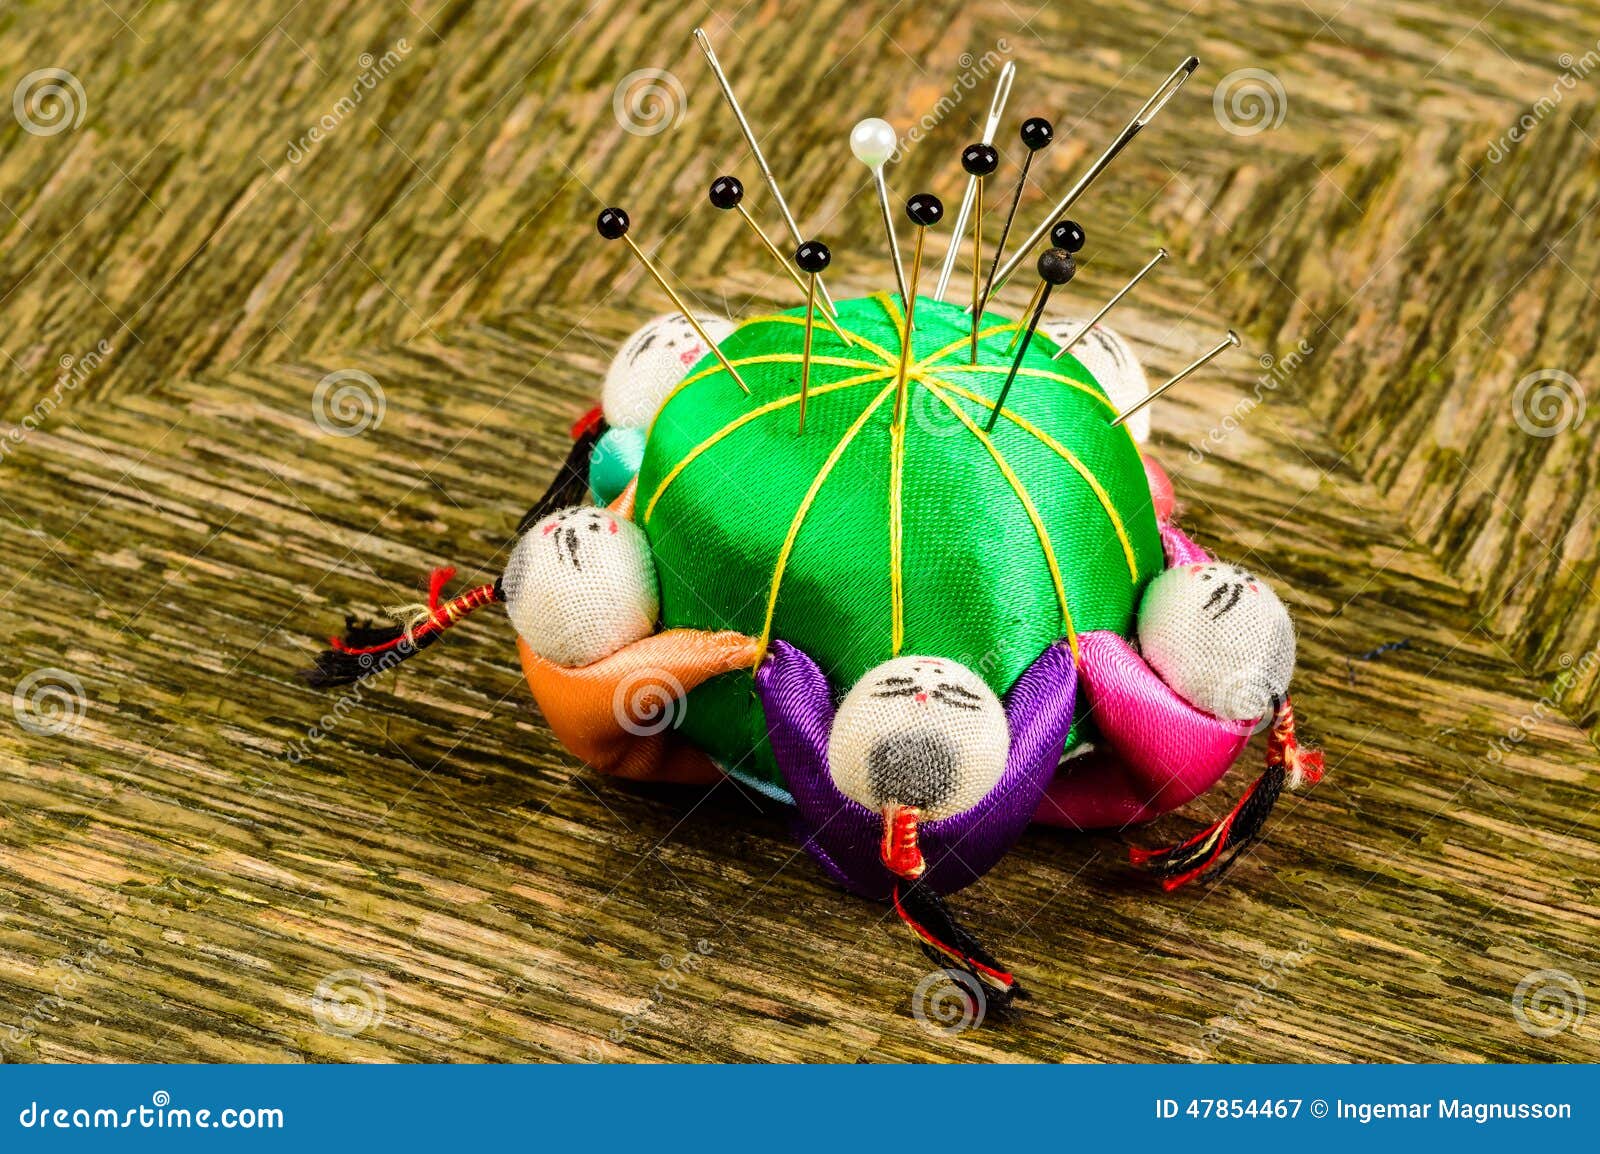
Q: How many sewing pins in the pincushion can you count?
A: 11